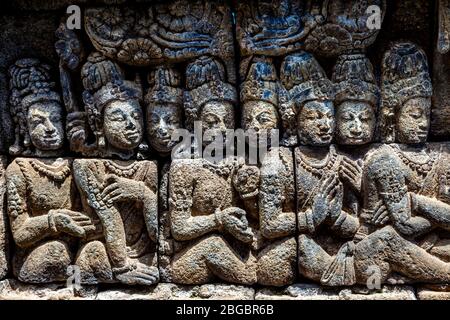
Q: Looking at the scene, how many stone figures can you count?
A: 8